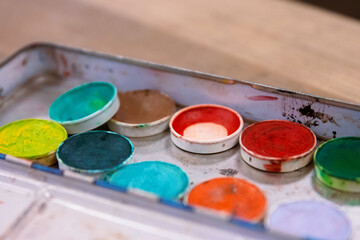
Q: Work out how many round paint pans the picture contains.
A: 10